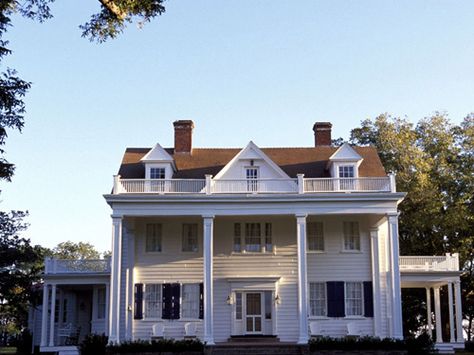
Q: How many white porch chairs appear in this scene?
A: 4